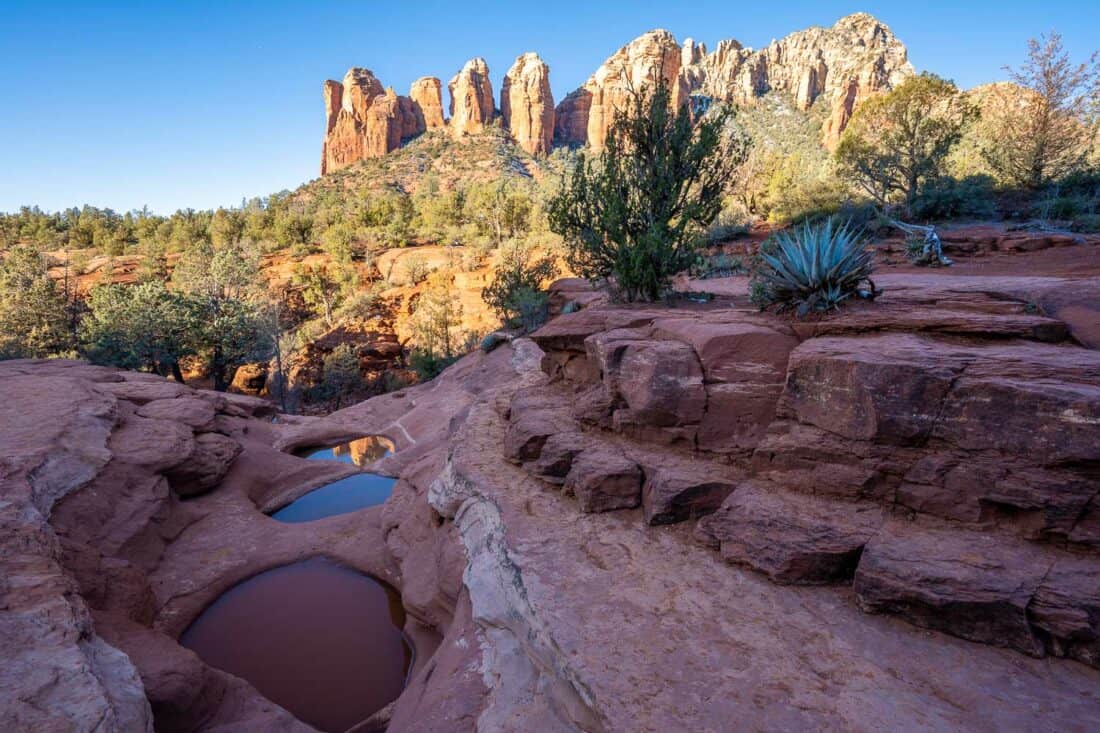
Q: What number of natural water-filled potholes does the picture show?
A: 3